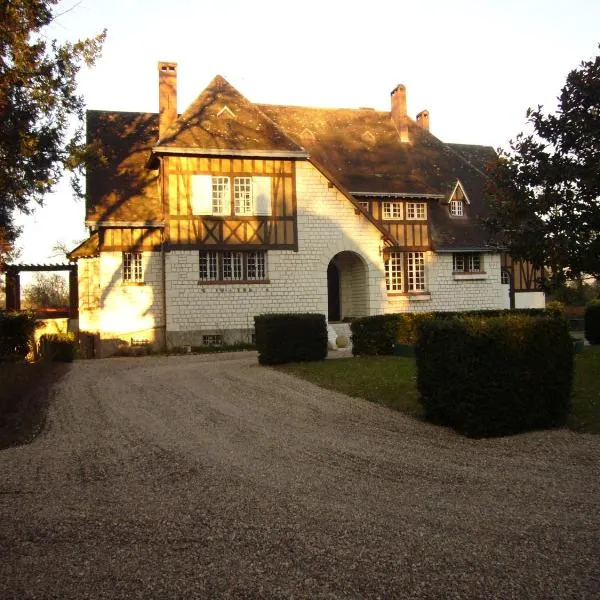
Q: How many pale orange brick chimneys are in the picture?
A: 3